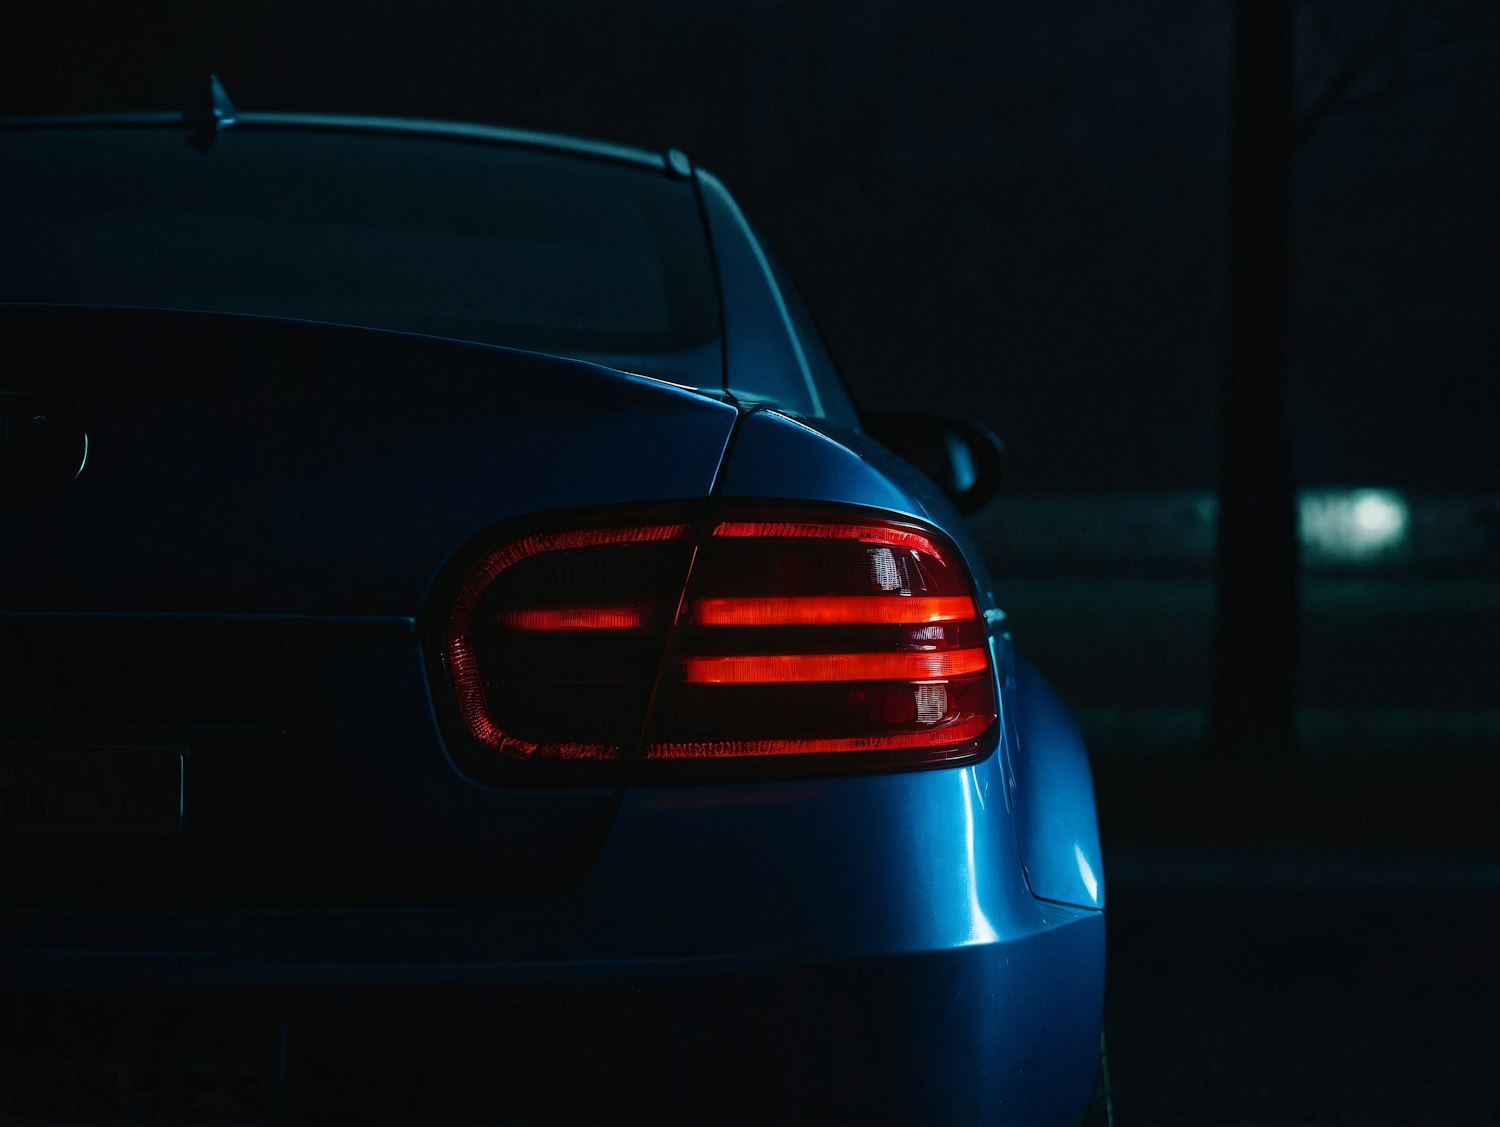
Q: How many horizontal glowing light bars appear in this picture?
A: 3